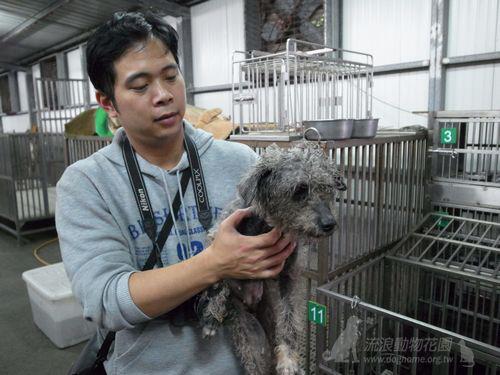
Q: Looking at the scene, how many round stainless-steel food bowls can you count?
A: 2